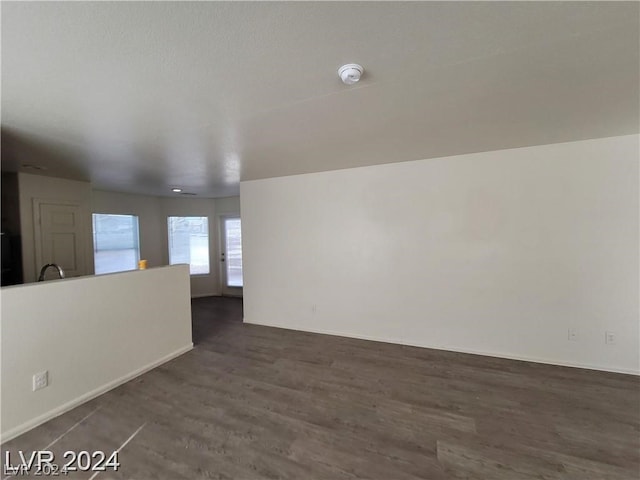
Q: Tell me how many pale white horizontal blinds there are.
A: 3